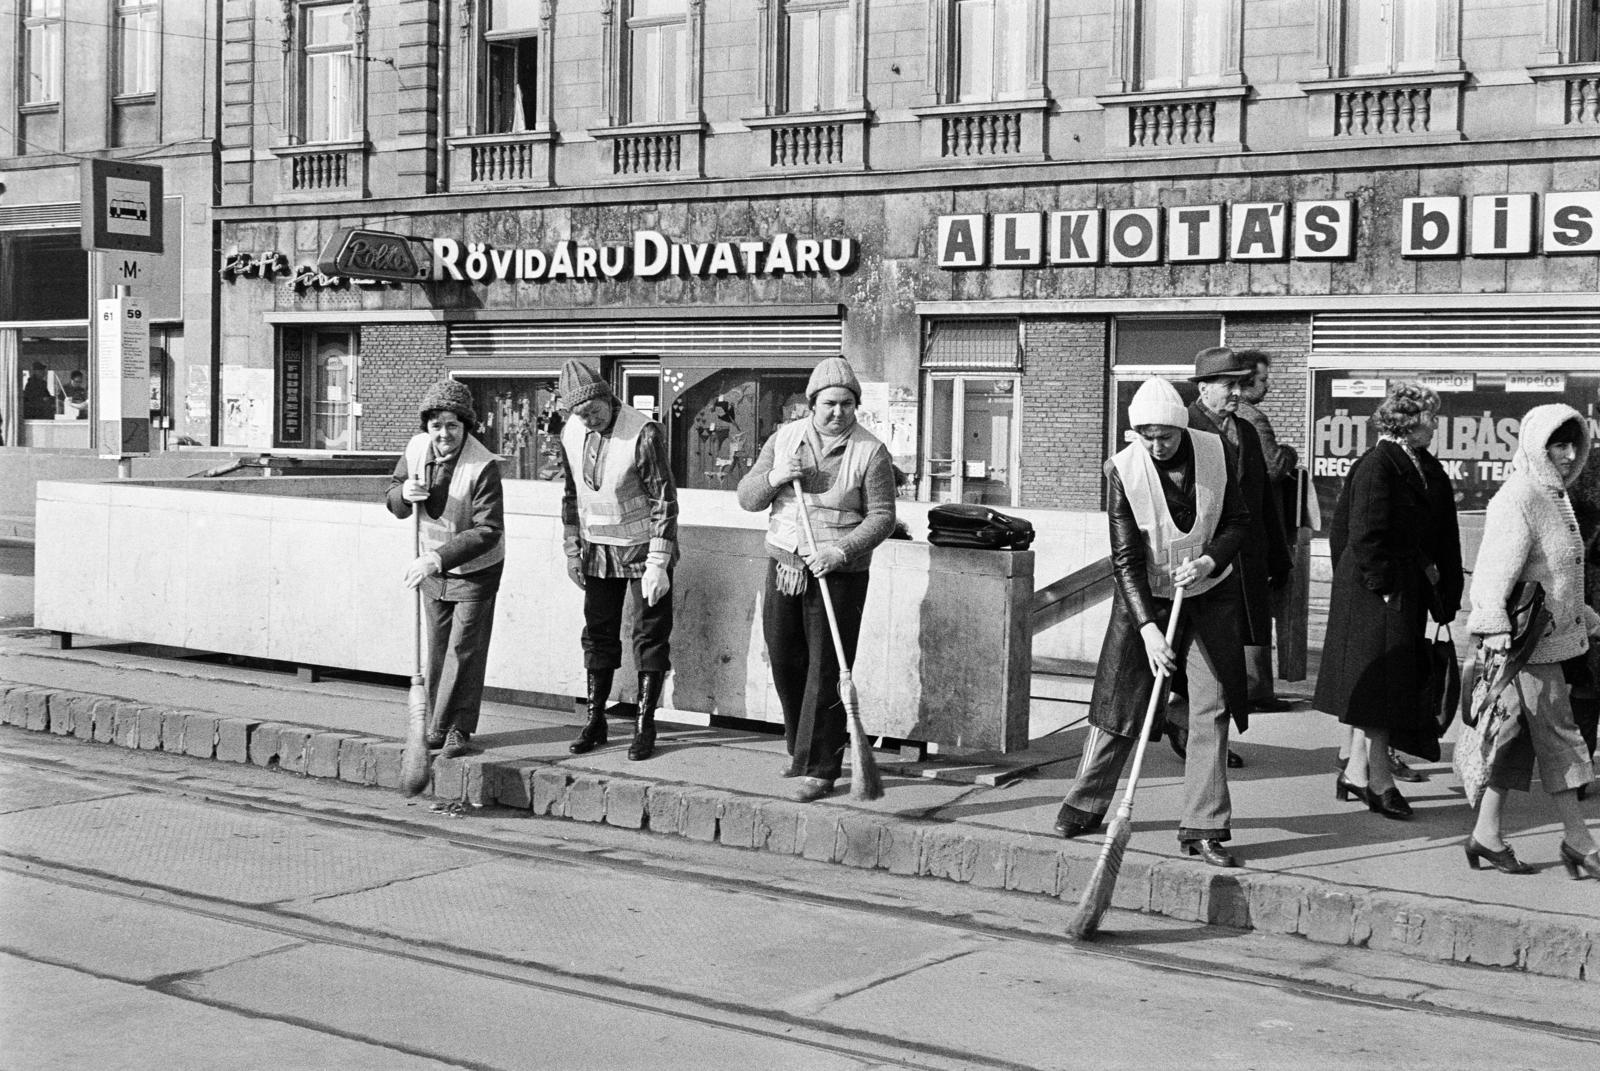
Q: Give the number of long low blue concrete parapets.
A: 0